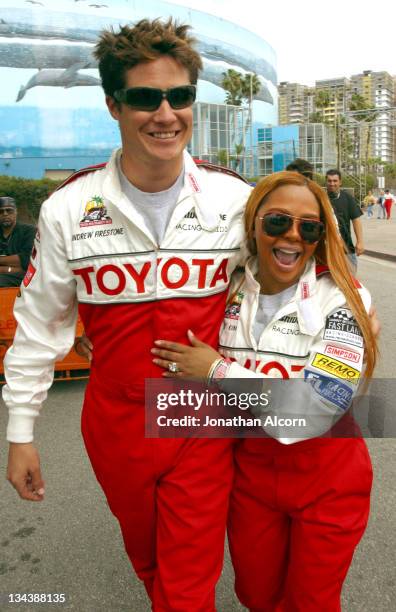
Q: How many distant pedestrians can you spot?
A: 3